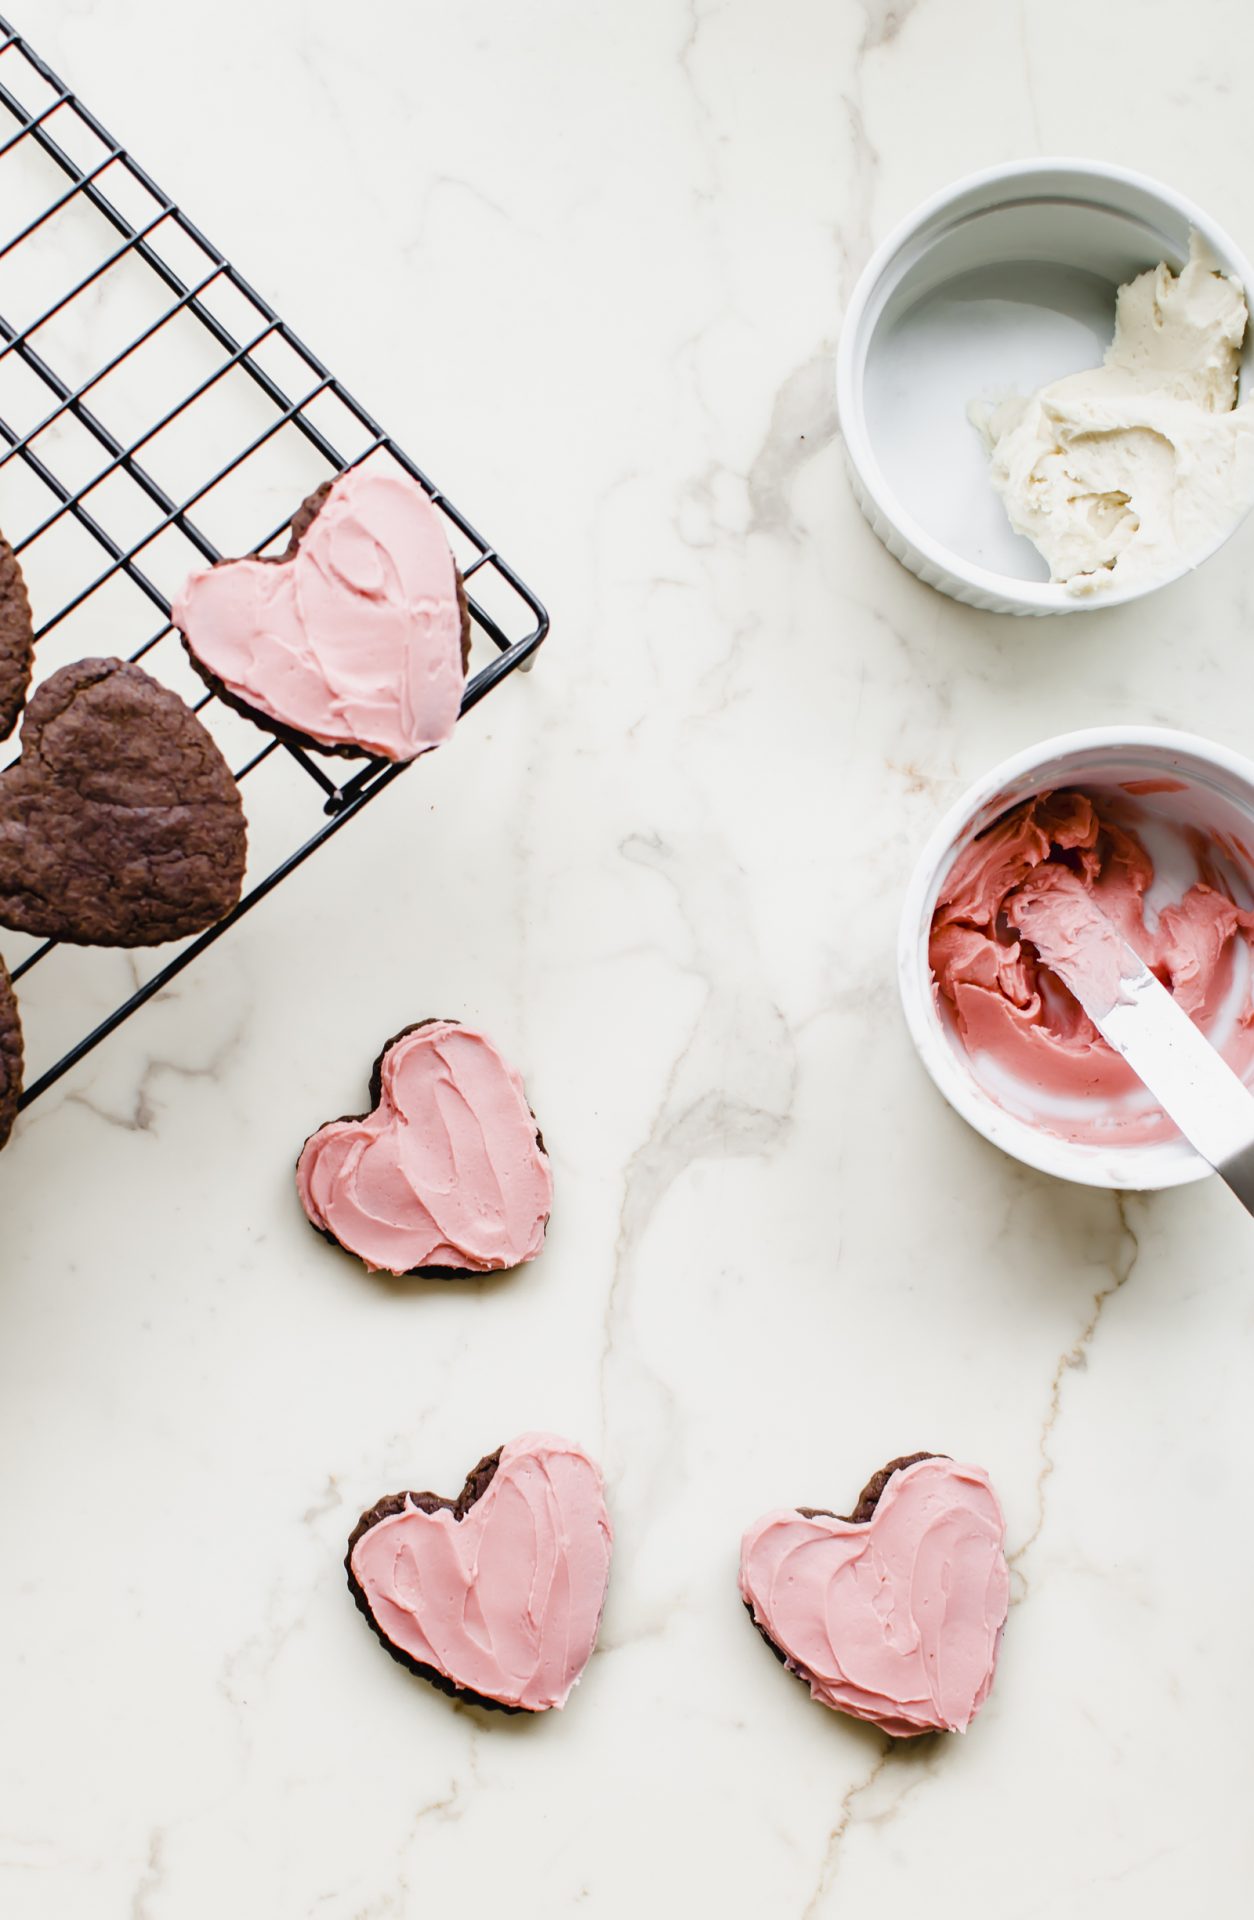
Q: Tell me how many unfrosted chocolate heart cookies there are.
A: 3